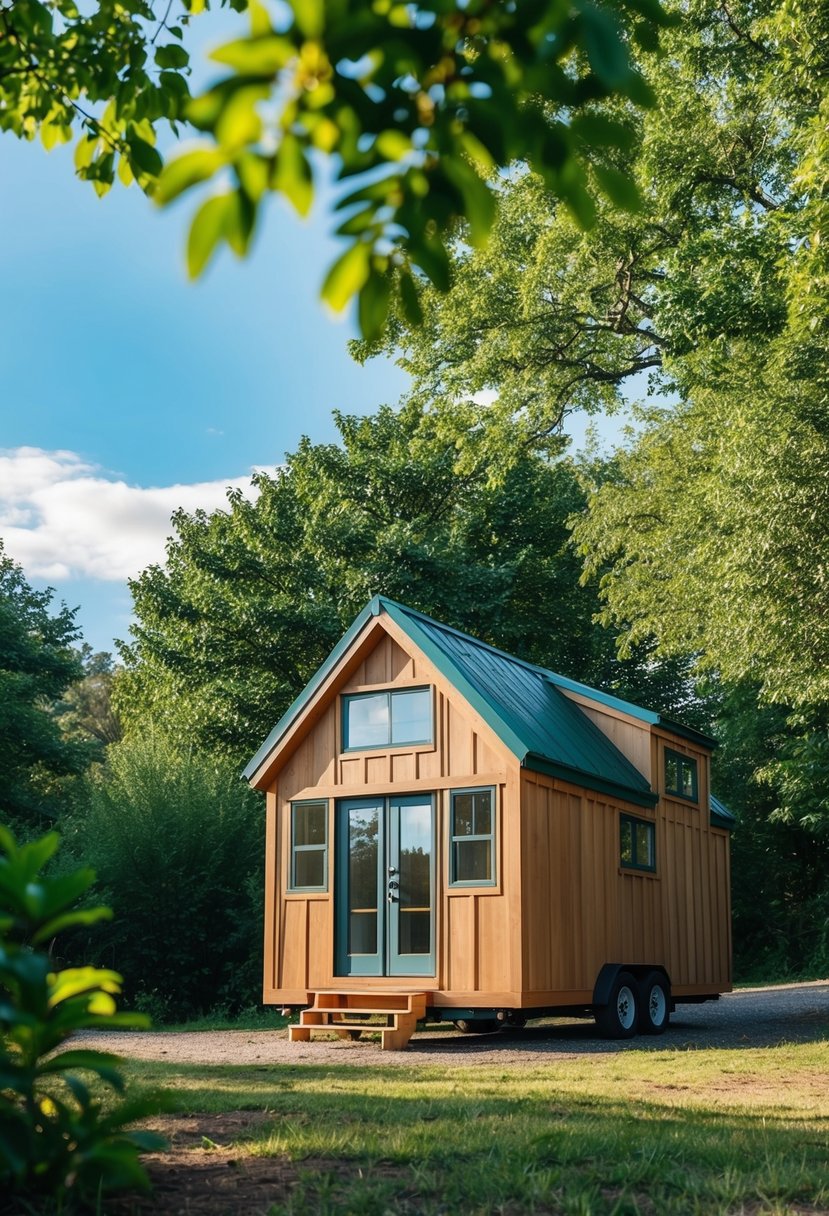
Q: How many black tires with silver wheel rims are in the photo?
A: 2